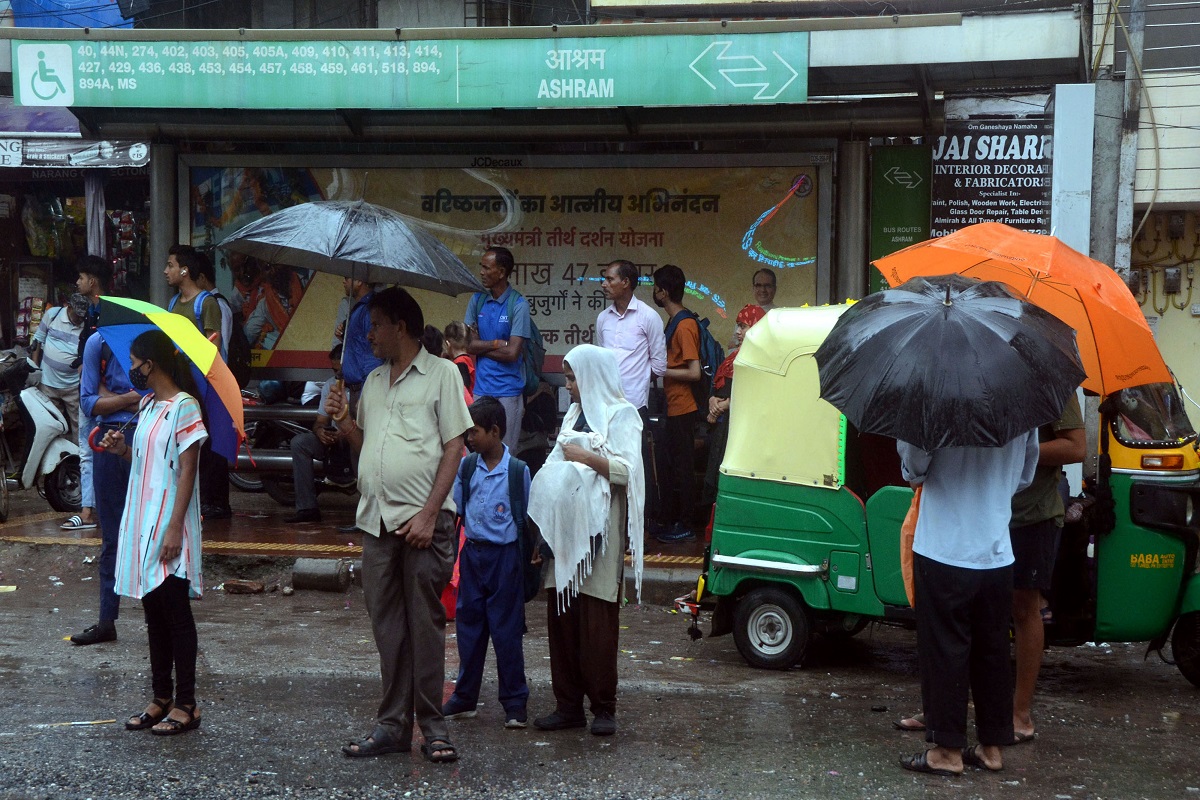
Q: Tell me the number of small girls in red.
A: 1